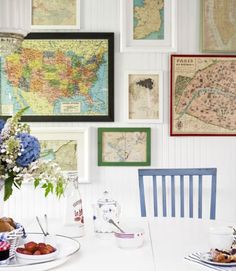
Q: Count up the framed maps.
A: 8